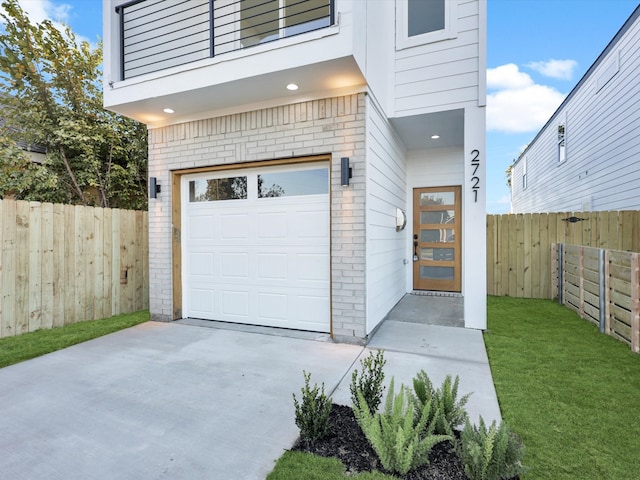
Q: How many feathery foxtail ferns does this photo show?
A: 3